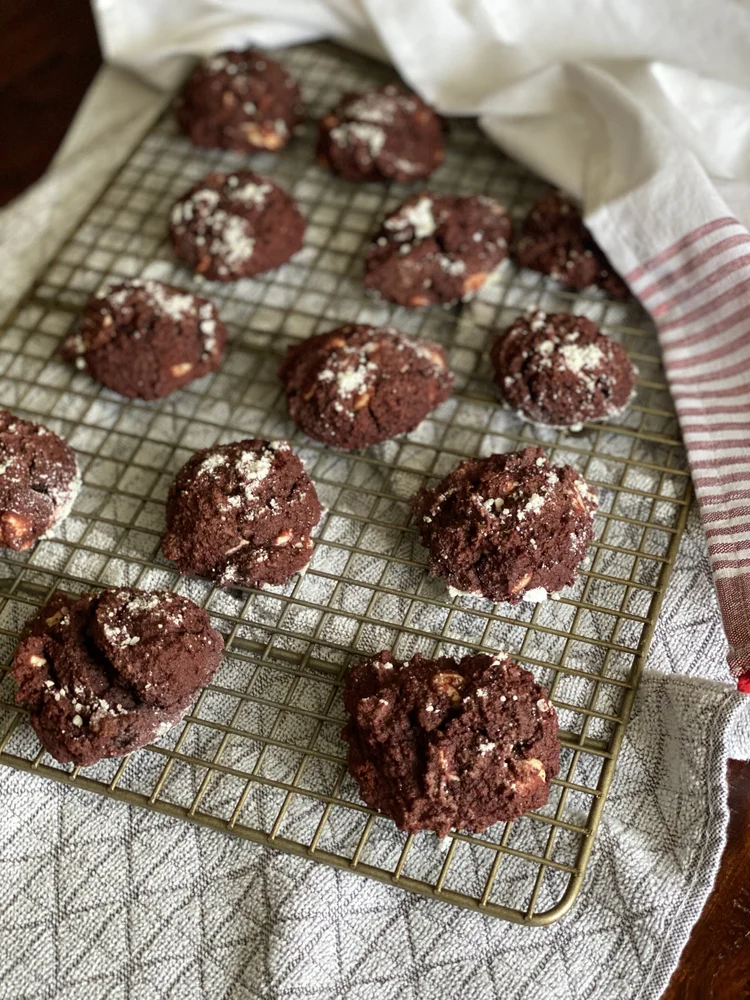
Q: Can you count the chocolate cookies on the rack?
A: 13